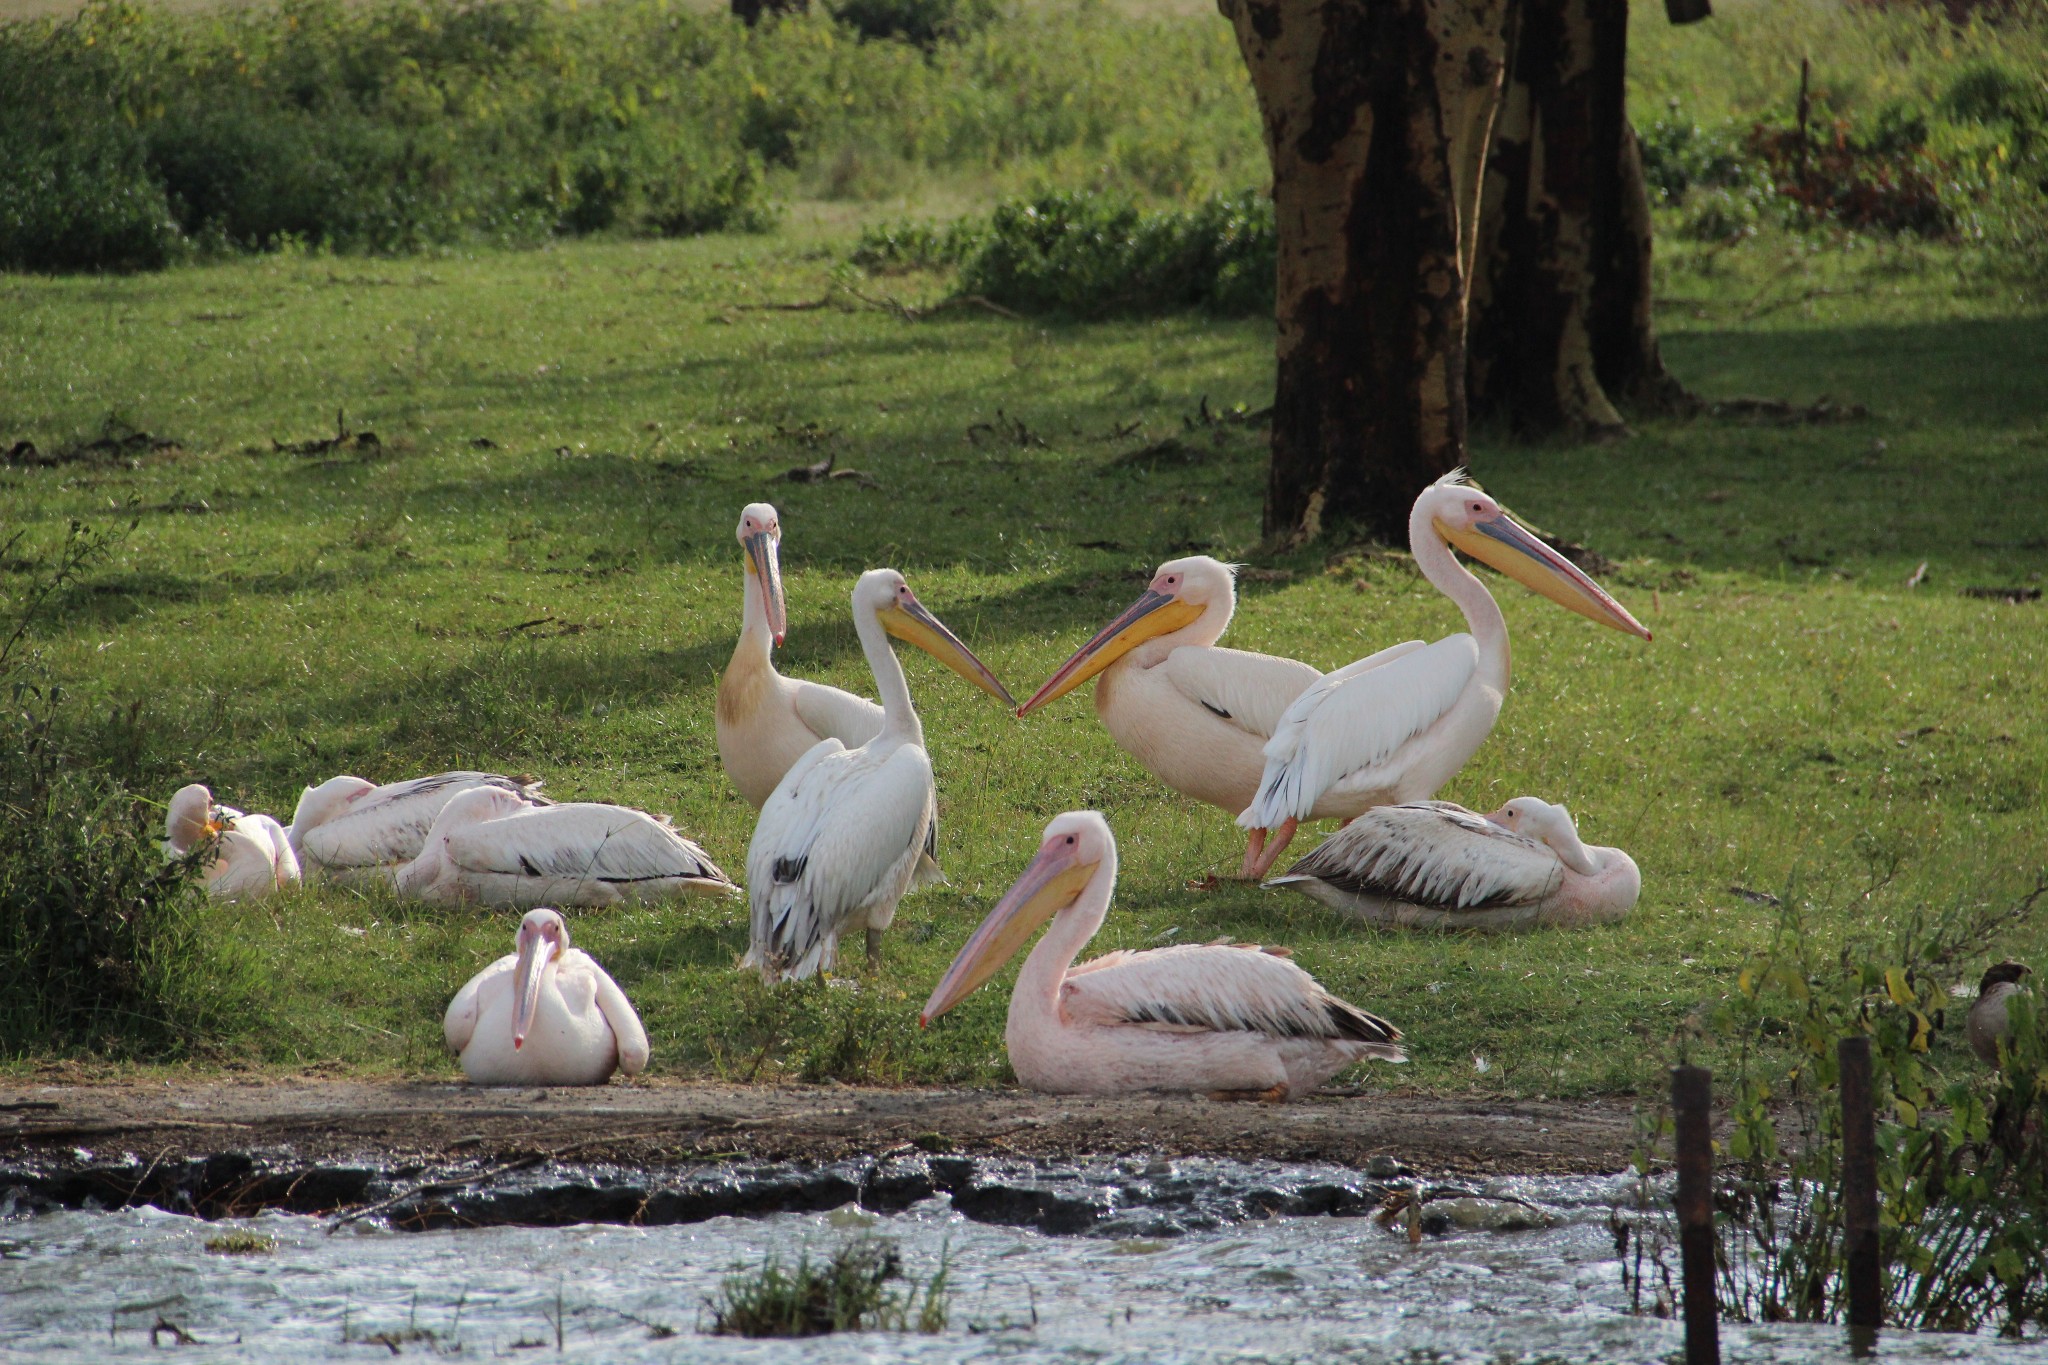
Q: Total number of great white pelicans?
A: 10